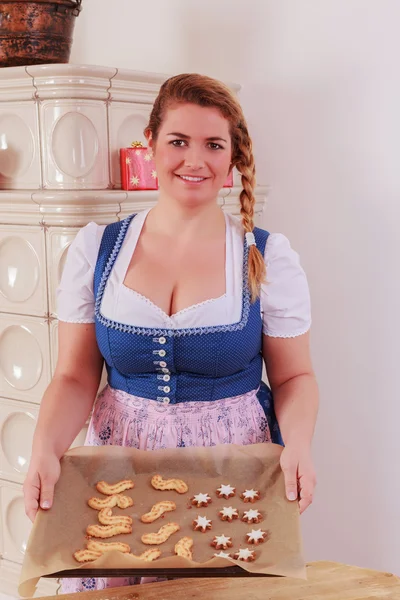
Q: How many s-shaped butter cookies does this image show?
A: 11